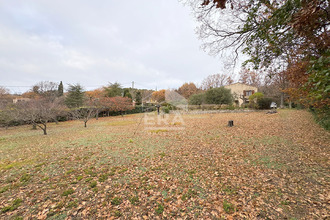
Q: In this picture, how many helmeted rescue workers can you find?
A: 0